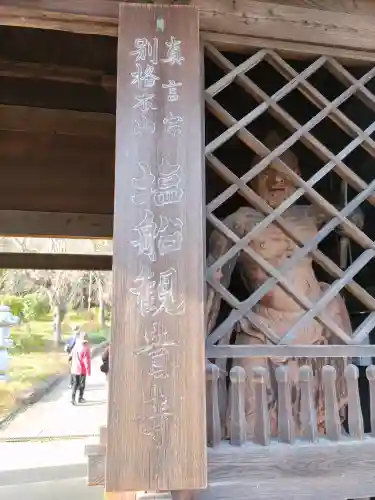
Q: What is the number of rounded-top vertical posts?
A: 8